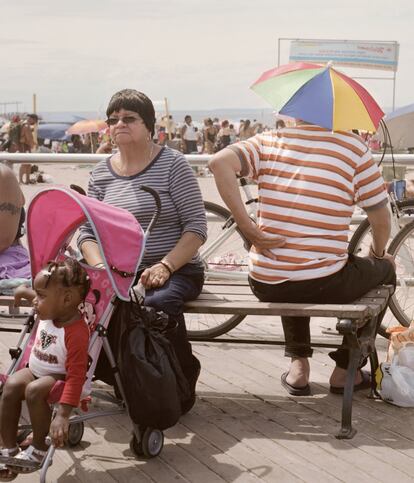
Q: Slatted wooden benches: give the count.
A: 1